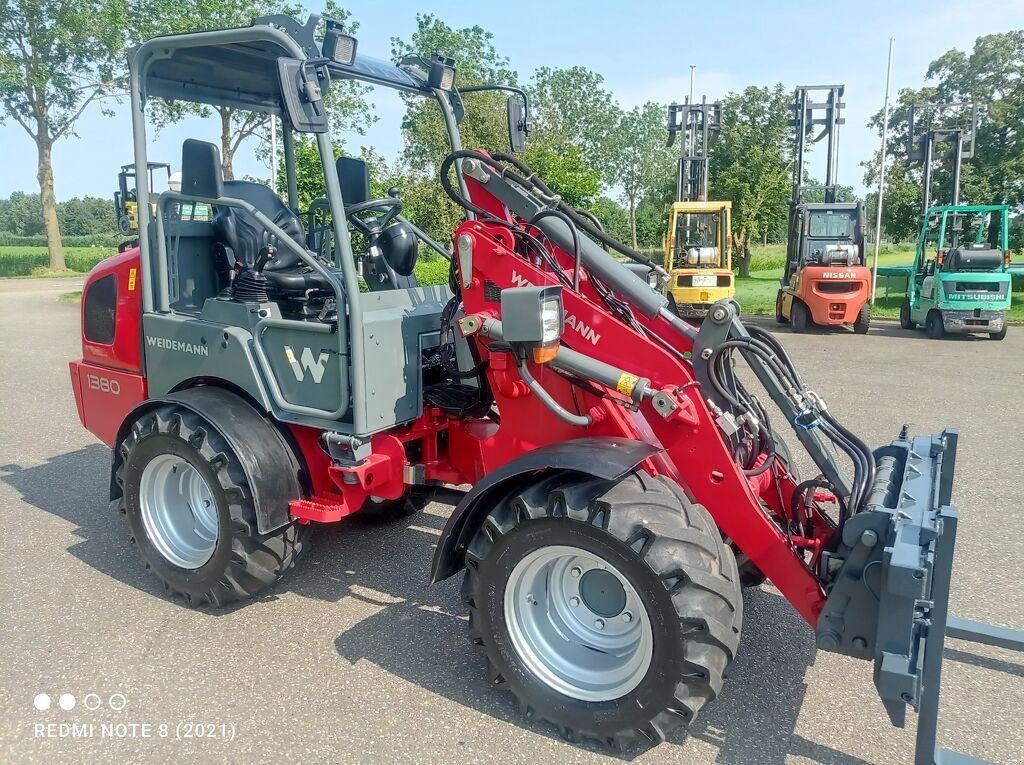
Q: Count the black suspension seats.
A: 1